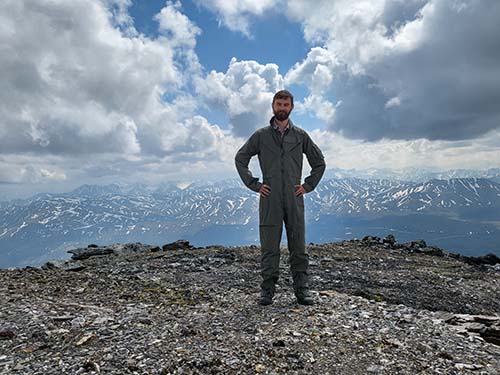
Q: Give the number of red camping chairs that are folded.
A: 0